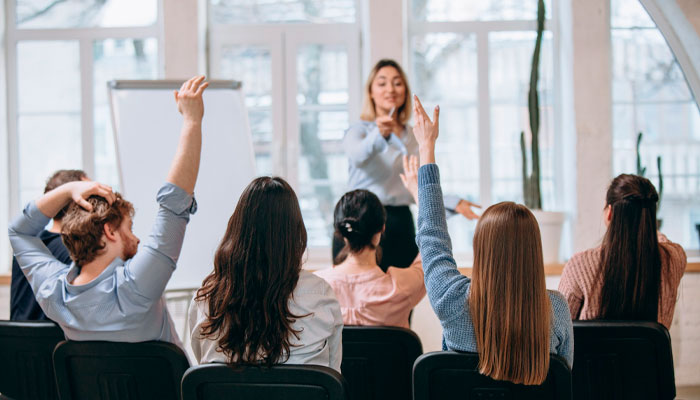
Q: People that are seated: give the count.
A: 6